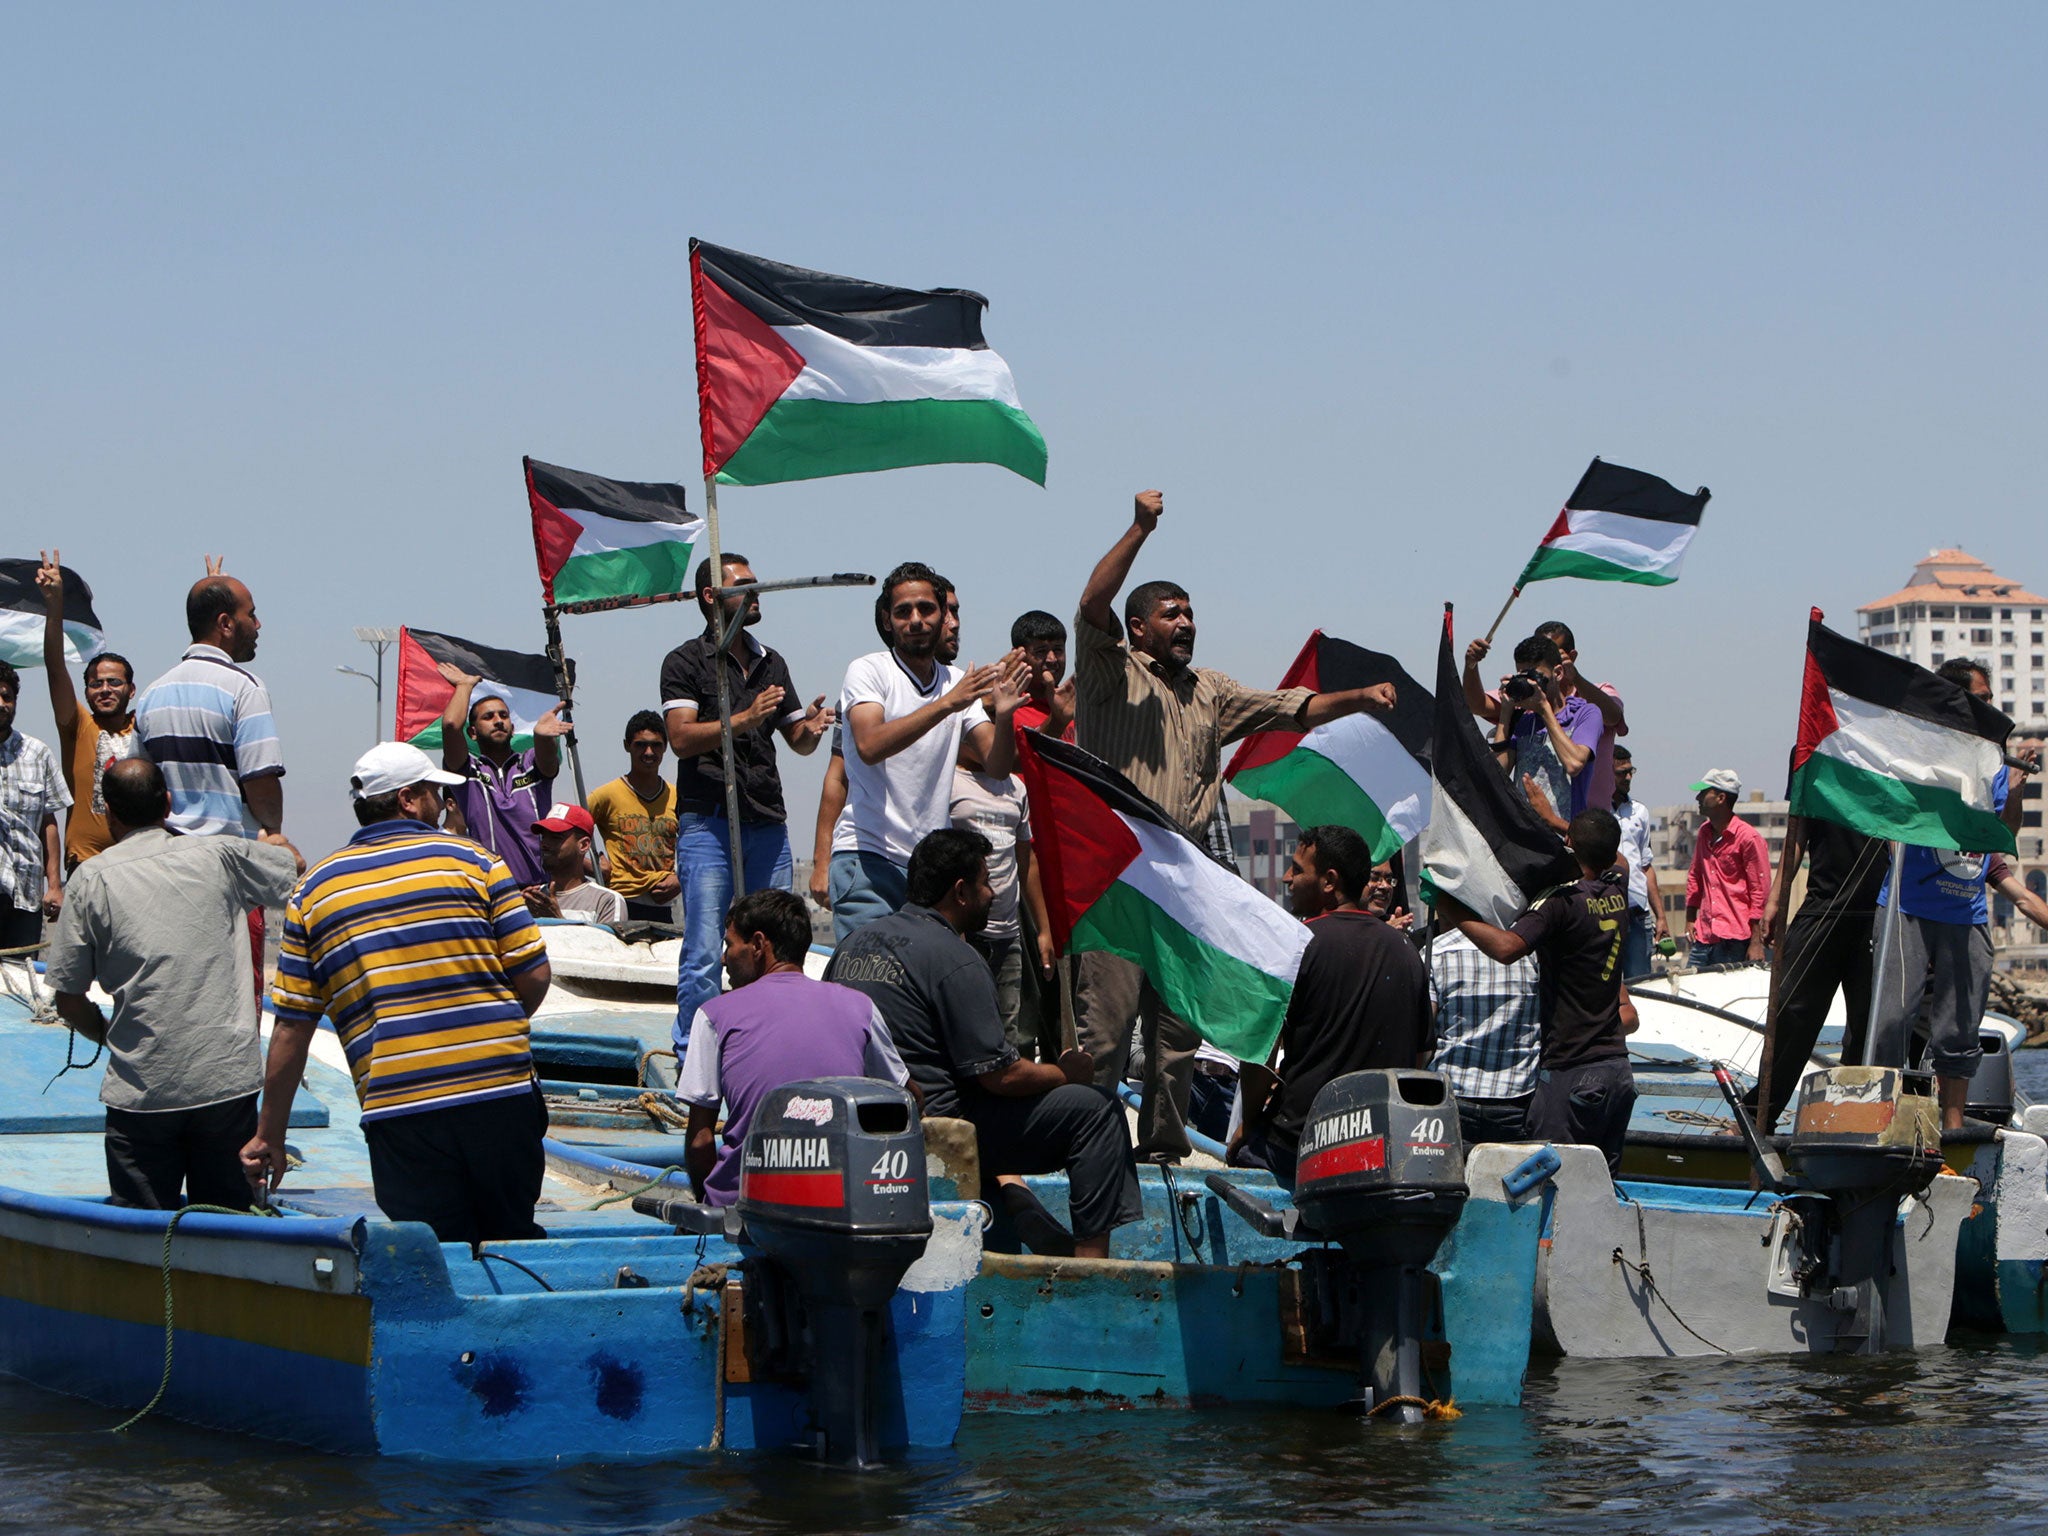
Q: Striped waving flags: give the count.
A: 9